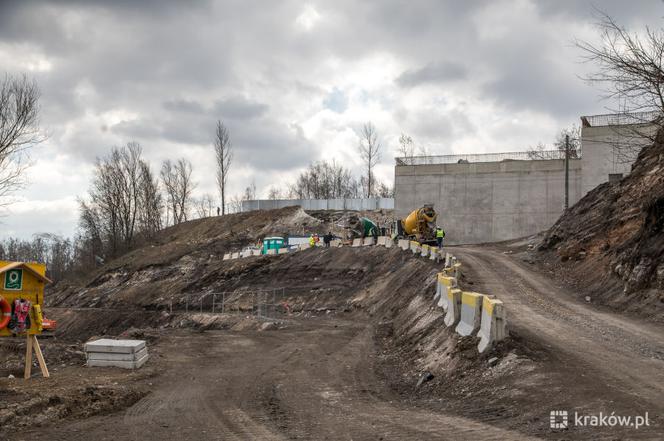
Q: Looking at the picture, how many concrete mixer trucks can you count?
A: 2